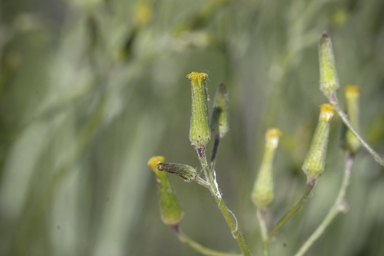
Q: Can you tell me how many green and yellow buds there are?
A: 5